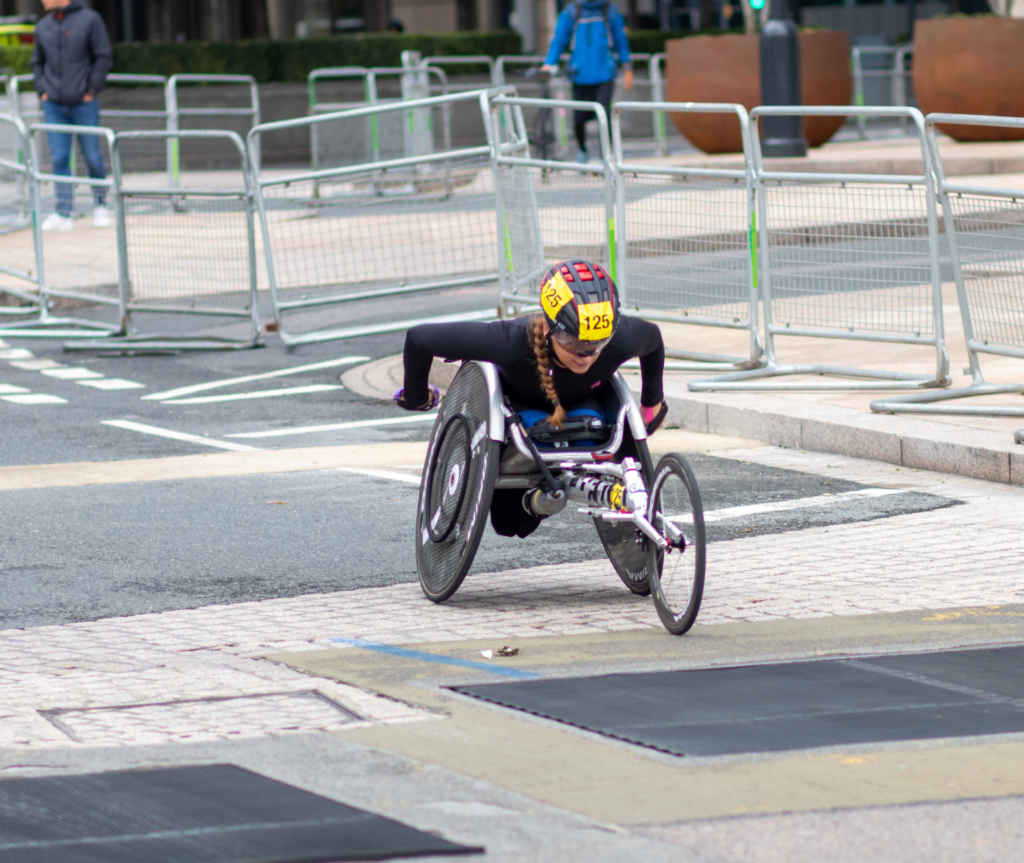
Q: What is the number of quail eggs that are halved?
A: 0